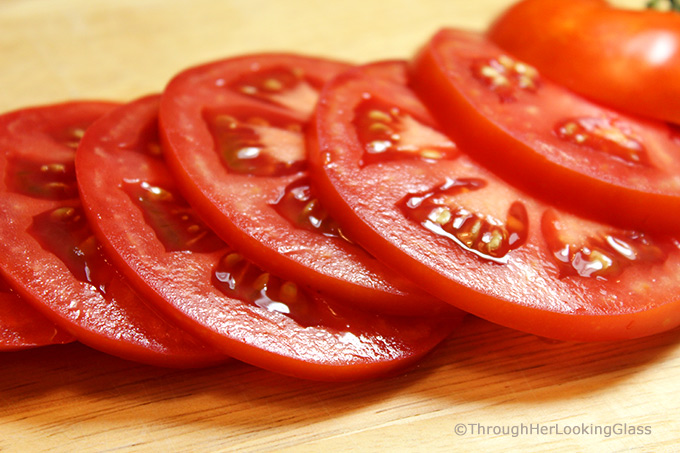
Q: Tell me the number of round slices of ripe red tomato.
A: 6